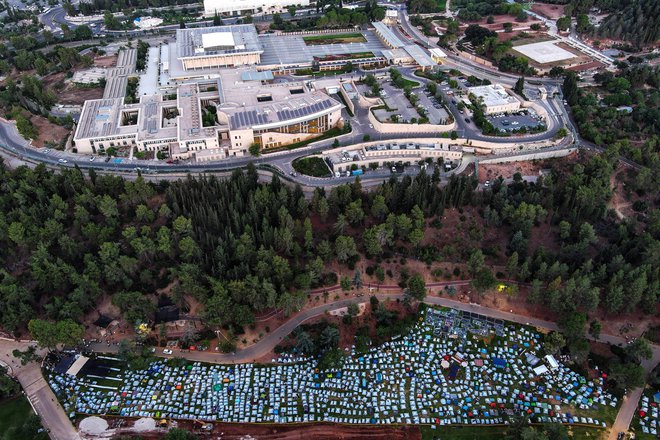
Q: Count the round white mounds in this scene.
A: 2